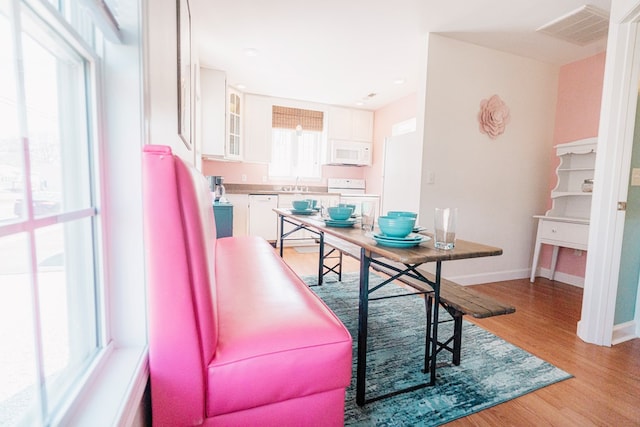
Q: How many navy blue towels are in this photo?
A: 0